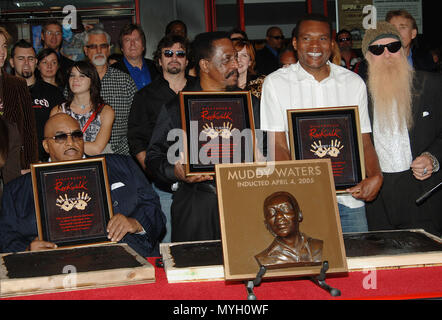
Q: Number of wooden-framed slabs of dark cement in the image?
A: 3